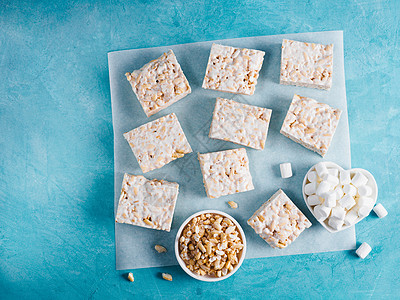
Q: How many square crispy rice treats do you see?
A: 9